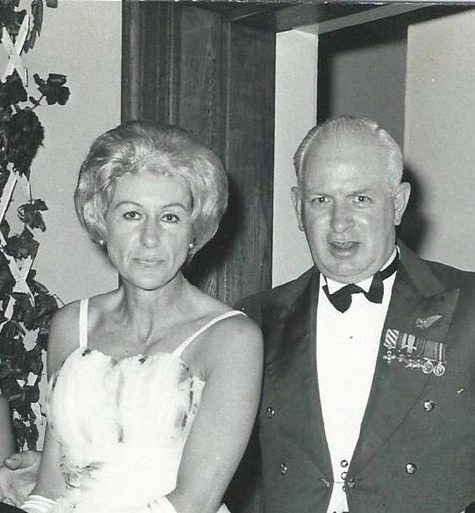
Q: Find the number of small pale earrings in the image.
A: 2